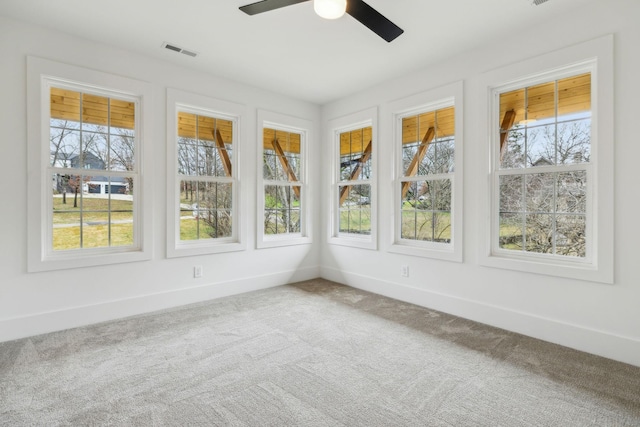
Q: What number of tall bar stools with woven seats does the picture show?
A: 0